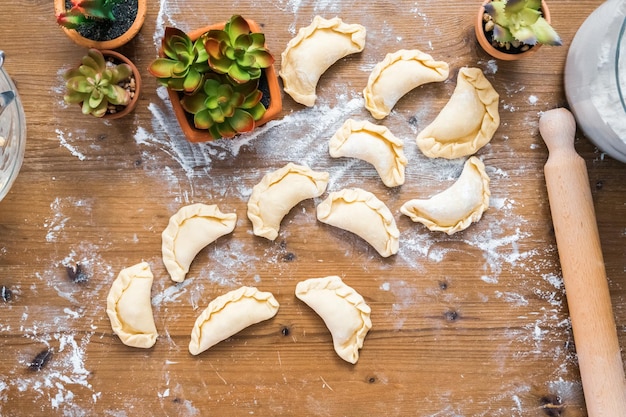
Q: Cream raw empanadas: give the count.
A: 11